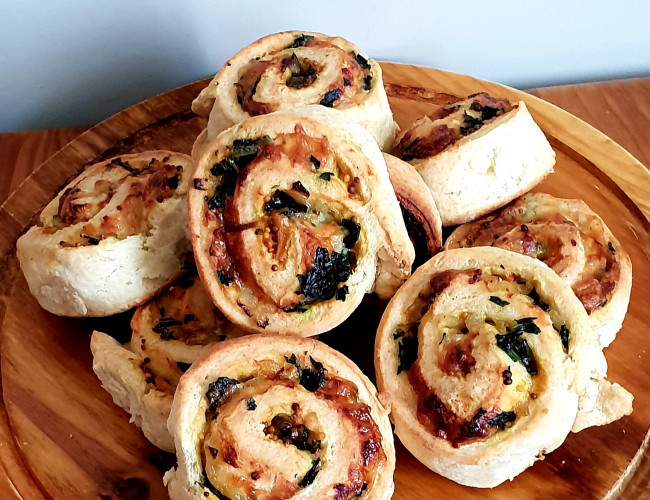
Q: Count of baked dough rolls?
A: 9